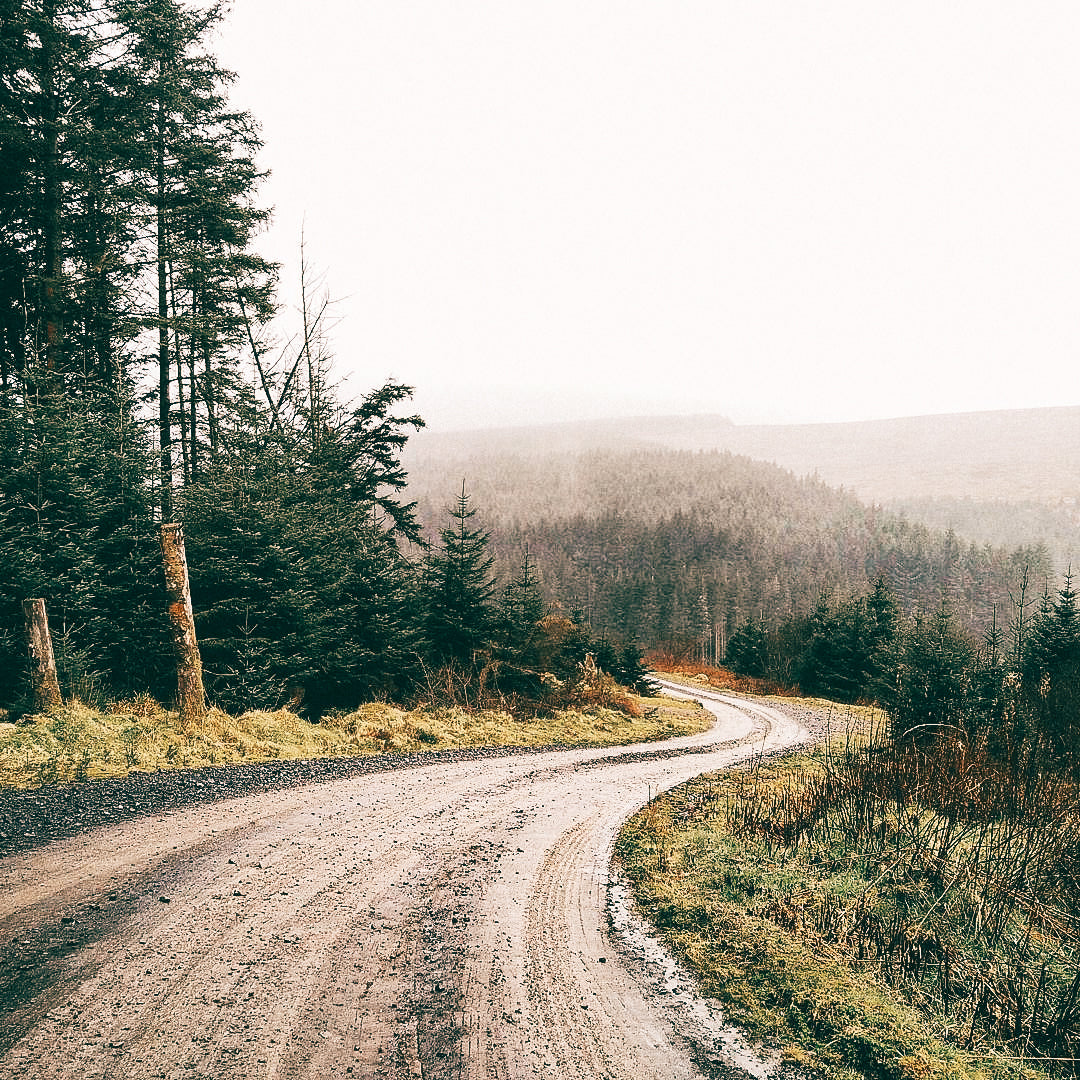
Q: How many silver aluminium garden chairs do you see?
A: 0